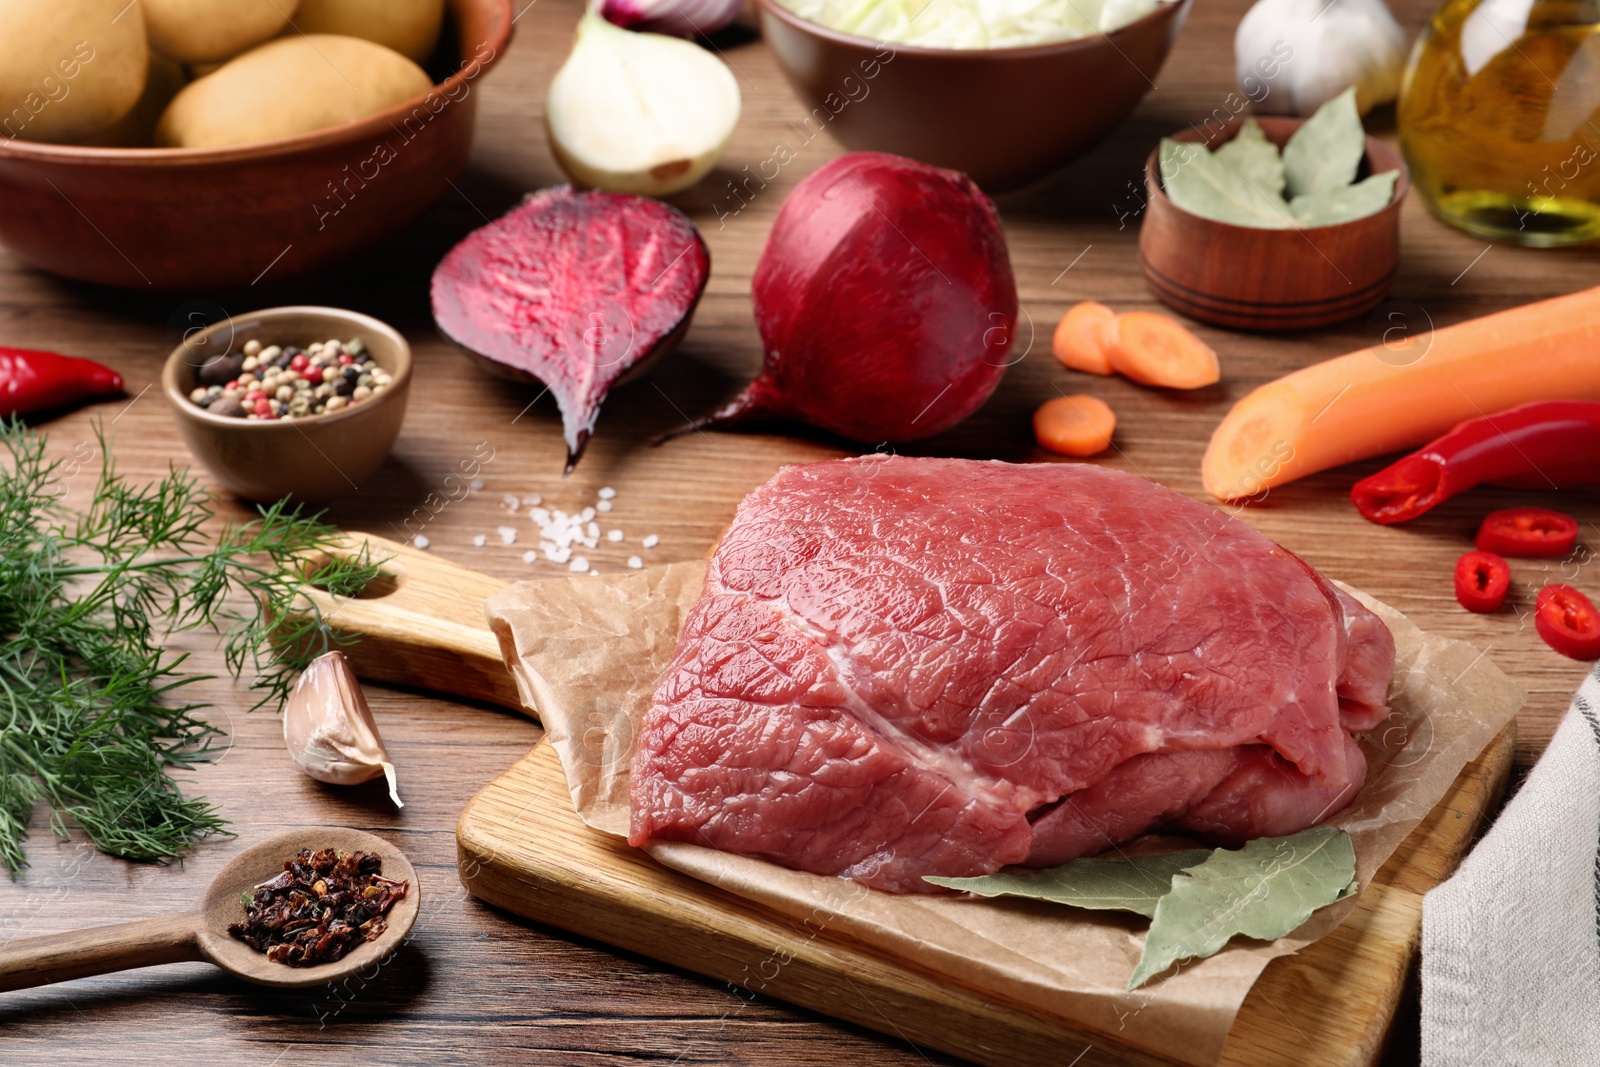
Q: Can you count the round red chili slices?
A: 3